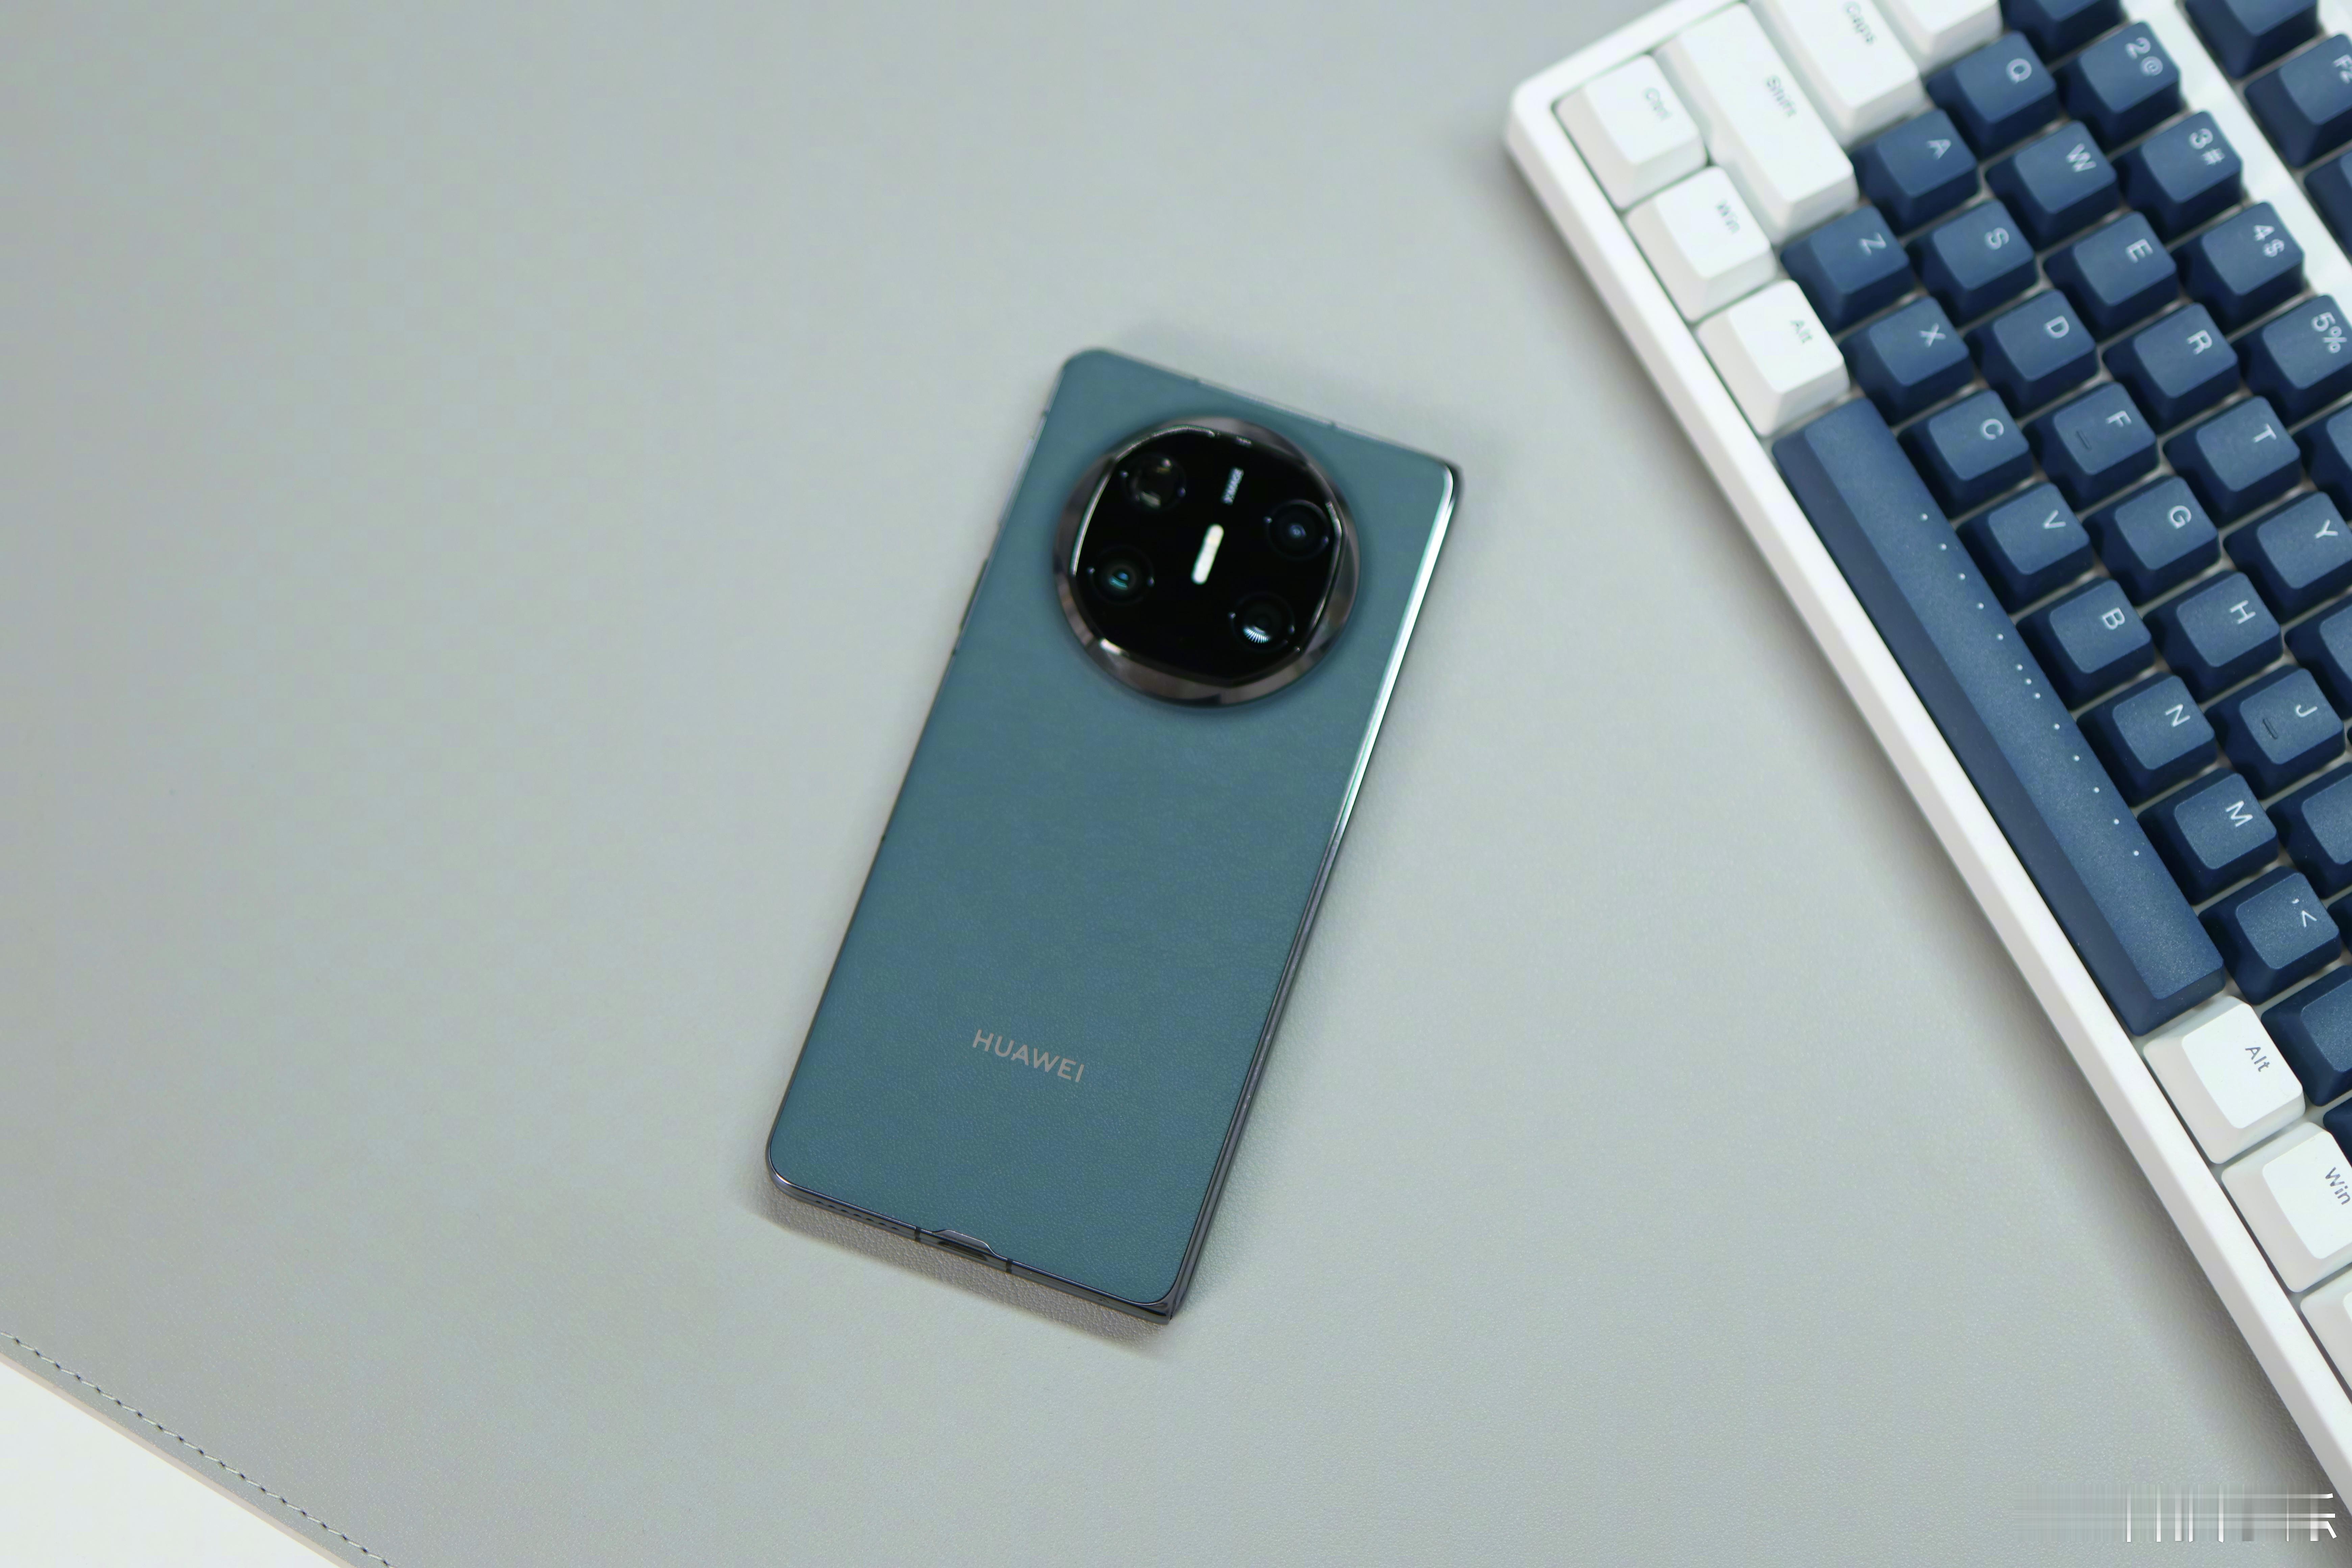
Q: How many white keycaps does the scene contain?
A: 9